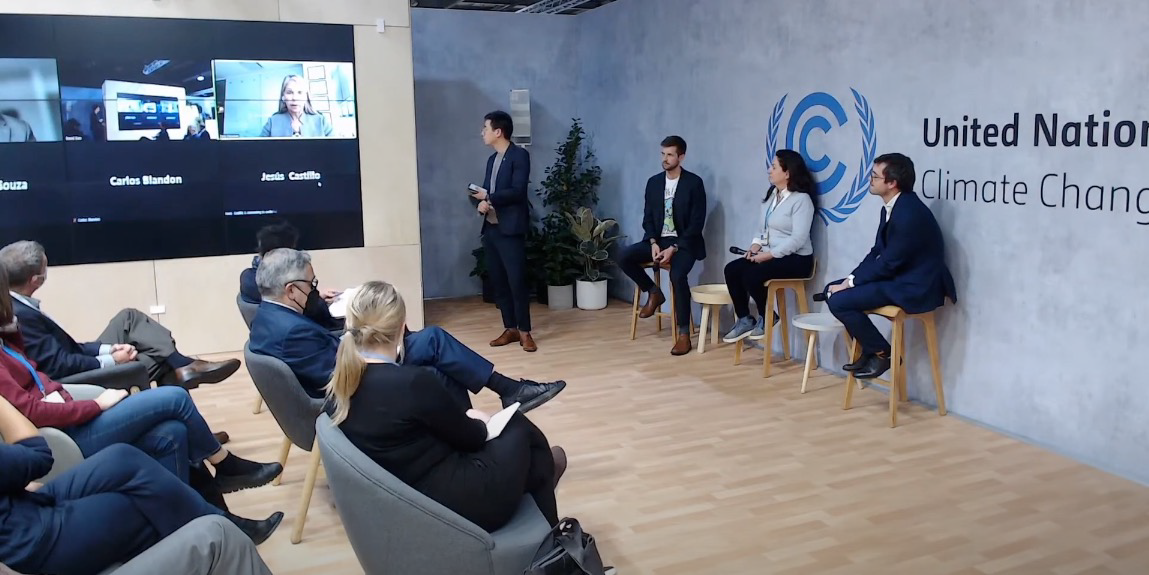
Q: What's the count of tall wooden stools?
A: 3